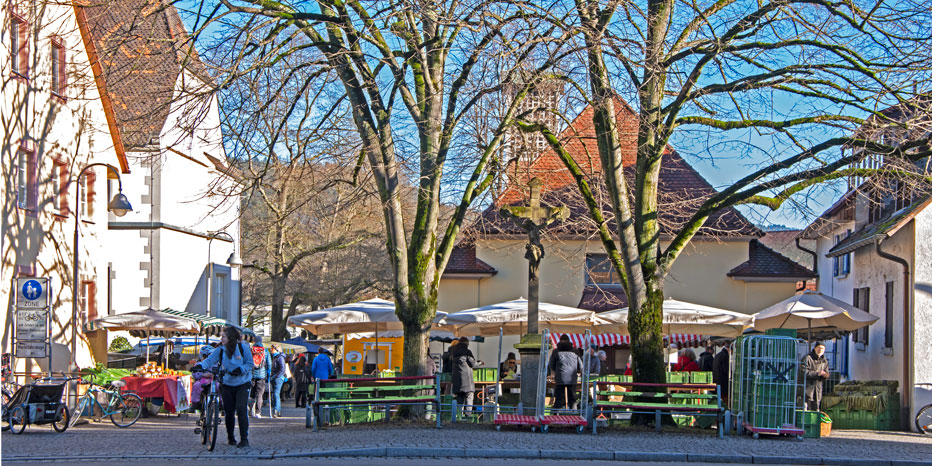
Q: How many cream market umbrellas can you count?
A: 5